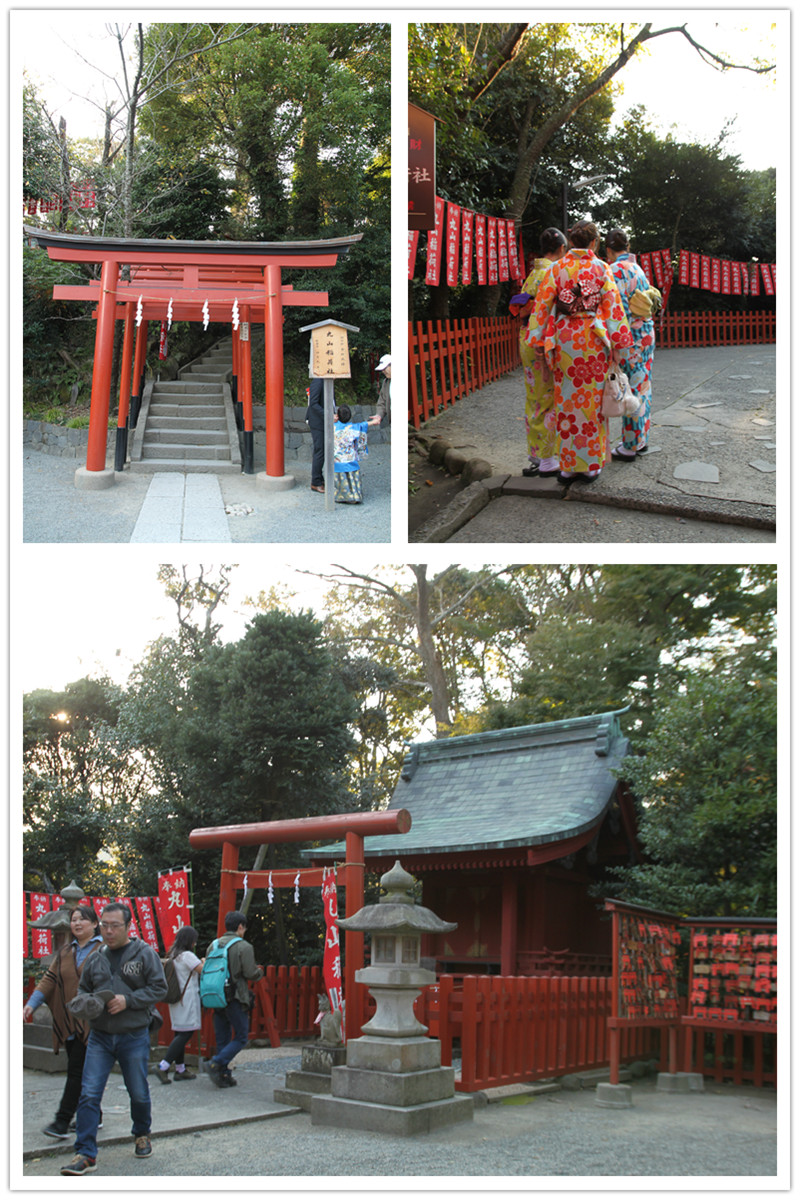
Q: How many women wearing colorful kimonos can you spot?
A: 3